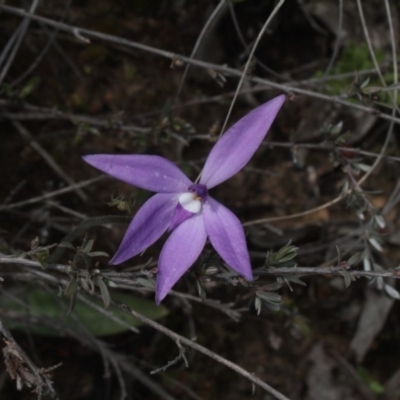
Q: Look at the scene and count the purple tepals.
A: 5